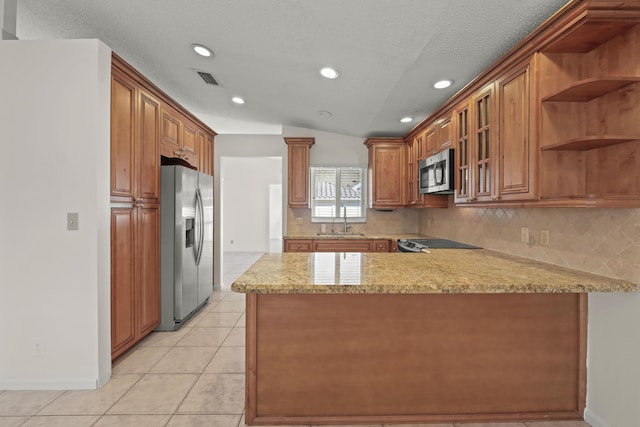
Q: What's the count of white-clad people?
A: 0